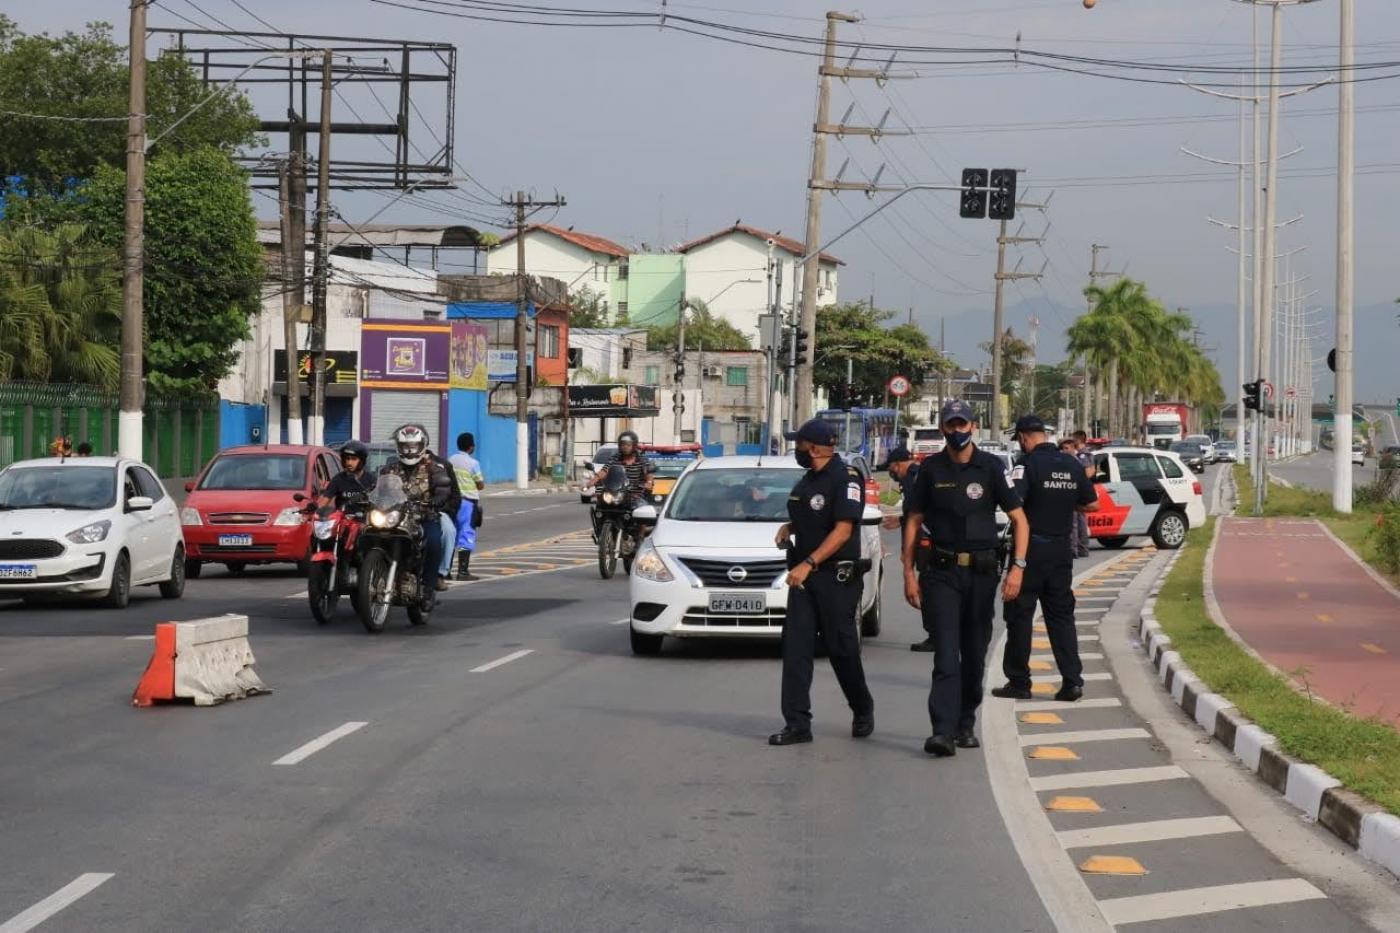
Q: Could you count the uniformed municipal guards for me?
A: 4